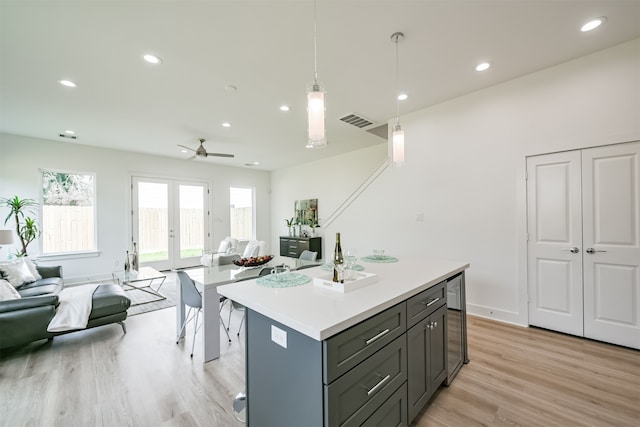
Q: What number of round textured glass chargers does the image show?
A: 3